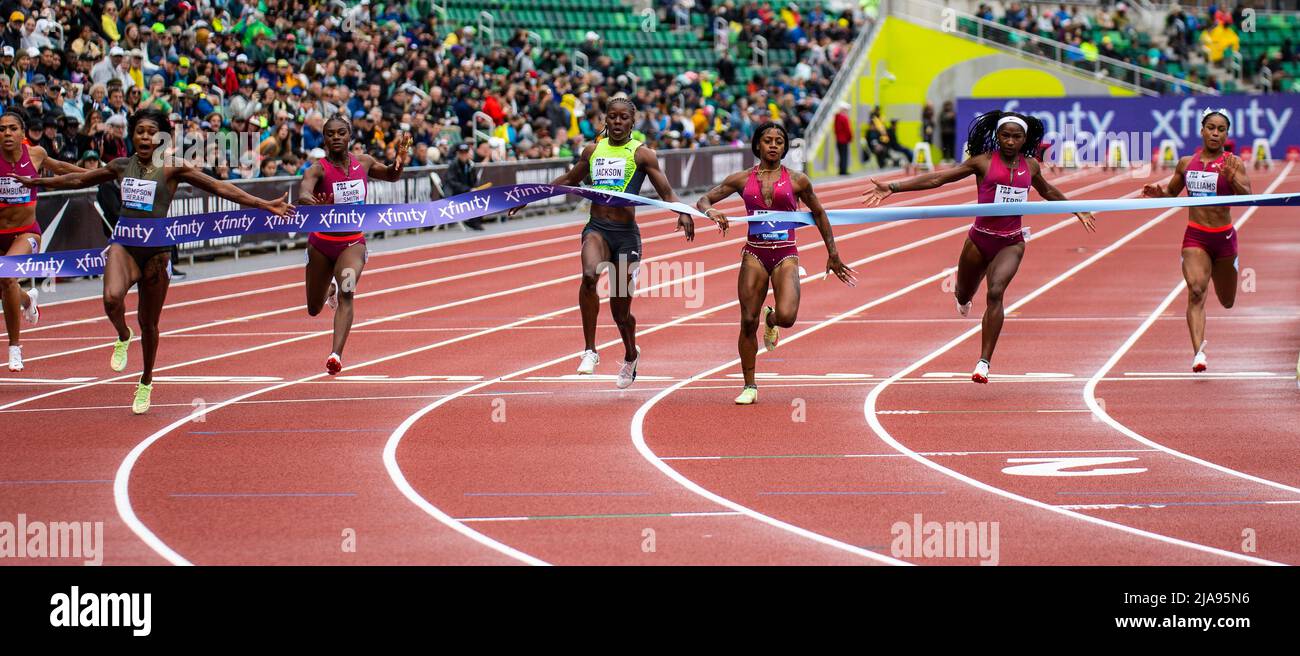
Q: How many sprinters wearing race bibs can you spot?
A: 7